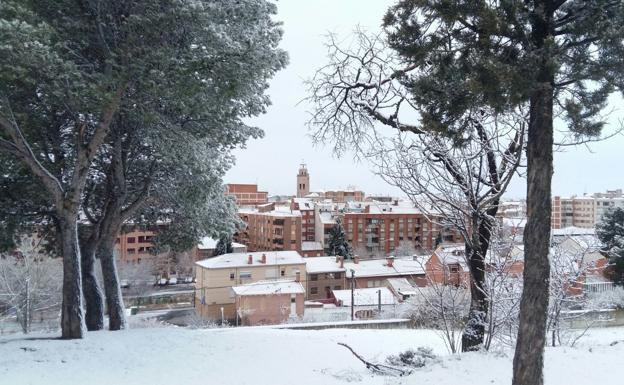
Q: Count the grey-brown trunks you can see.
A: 5